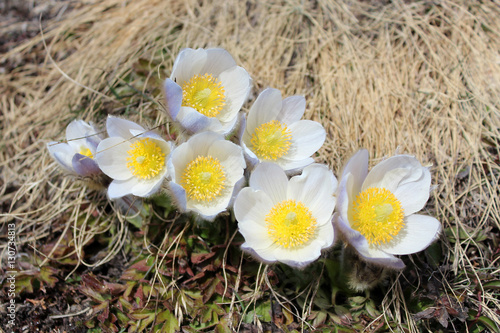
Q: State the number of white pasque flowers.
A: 7